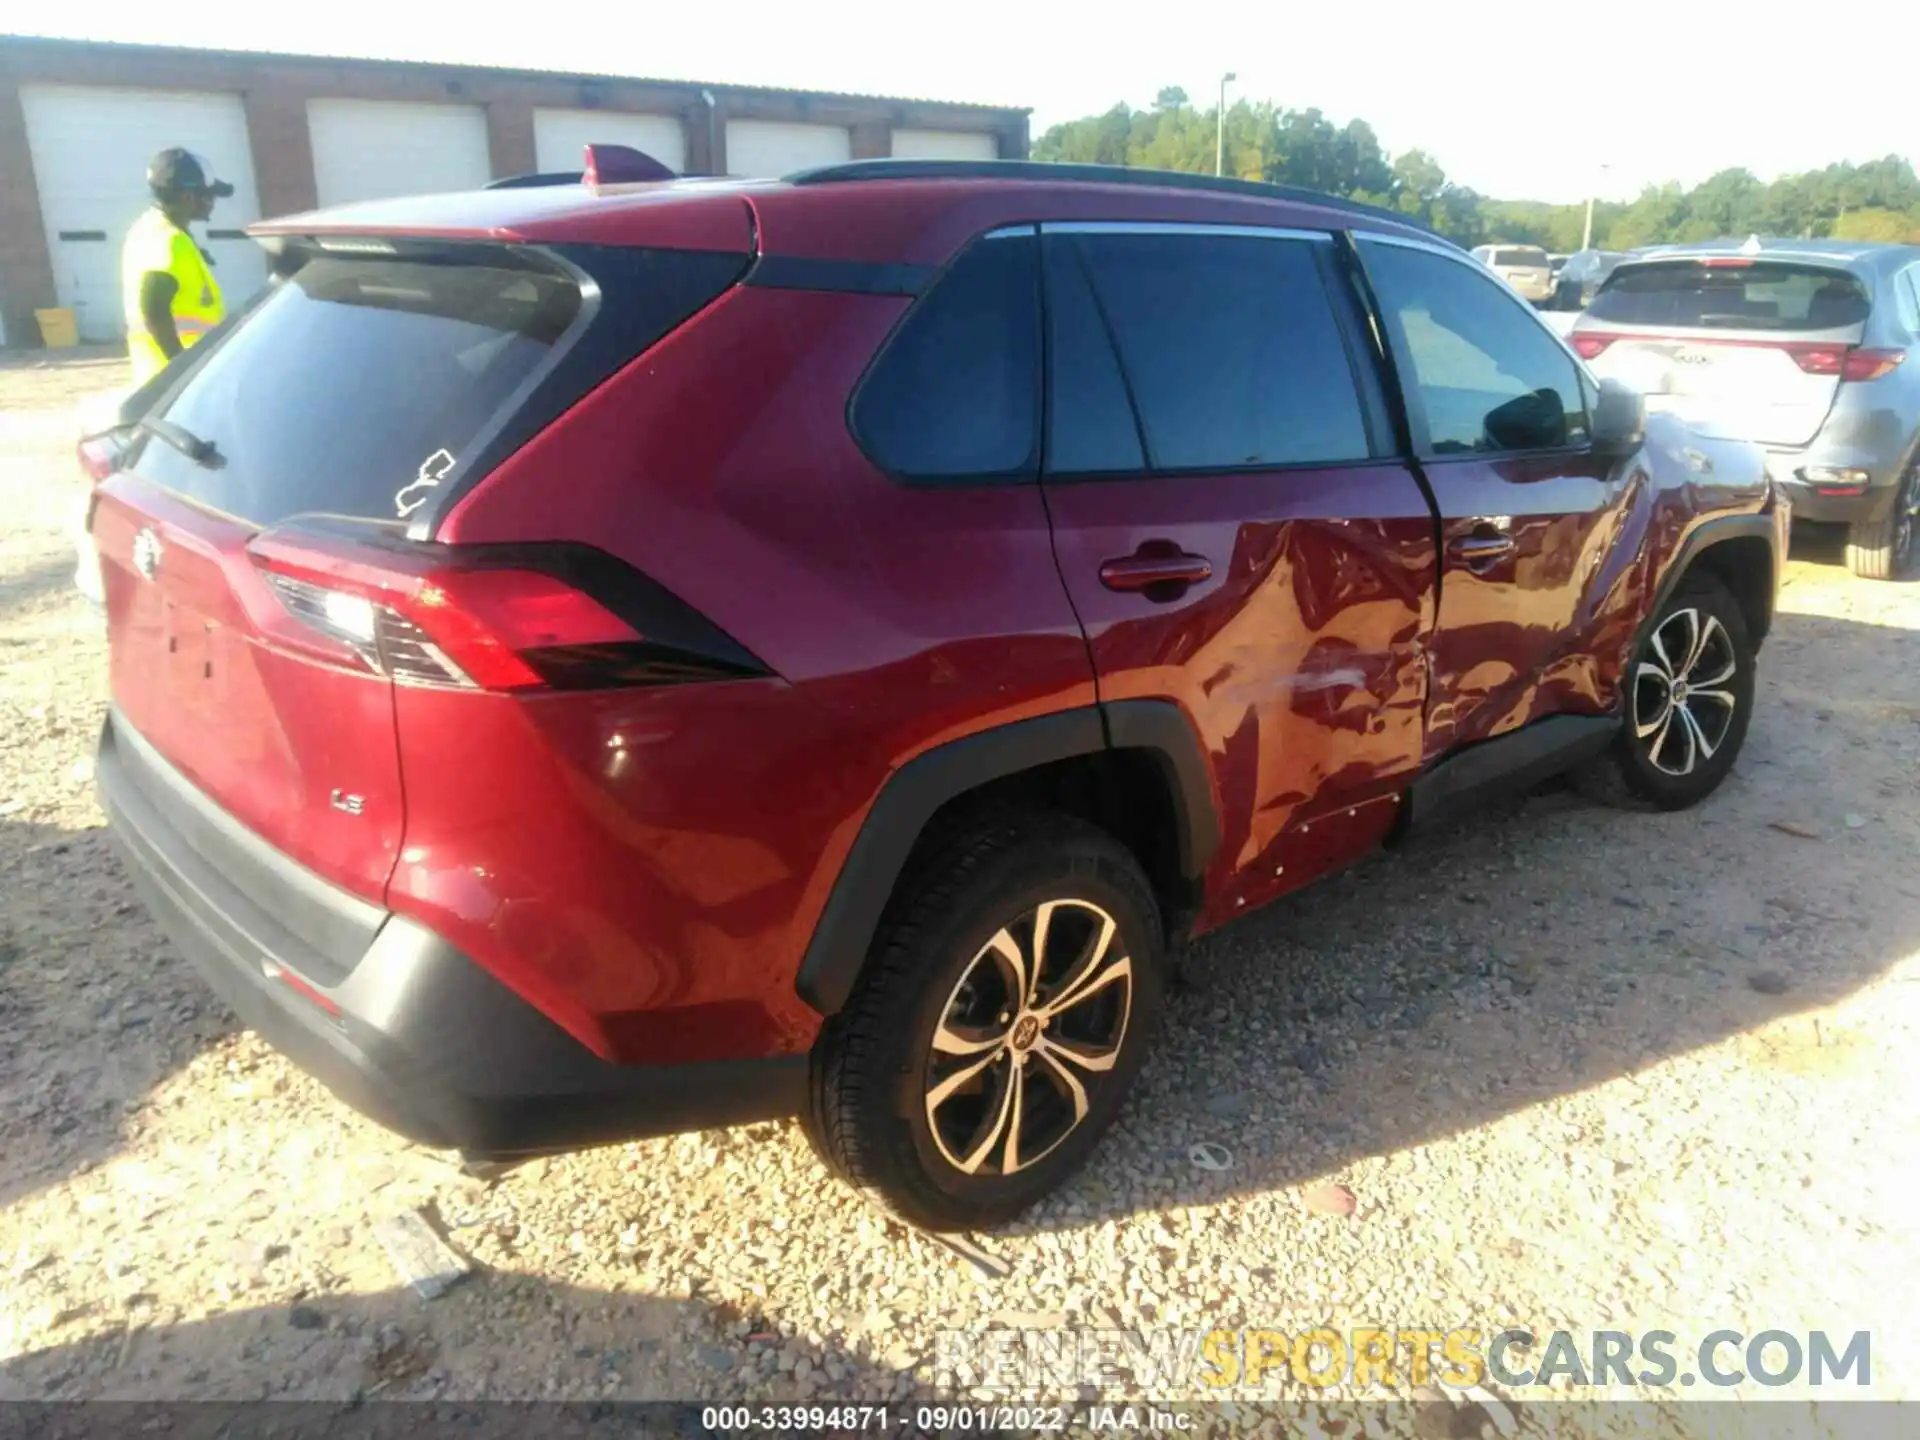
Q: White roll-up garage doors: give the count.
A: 5